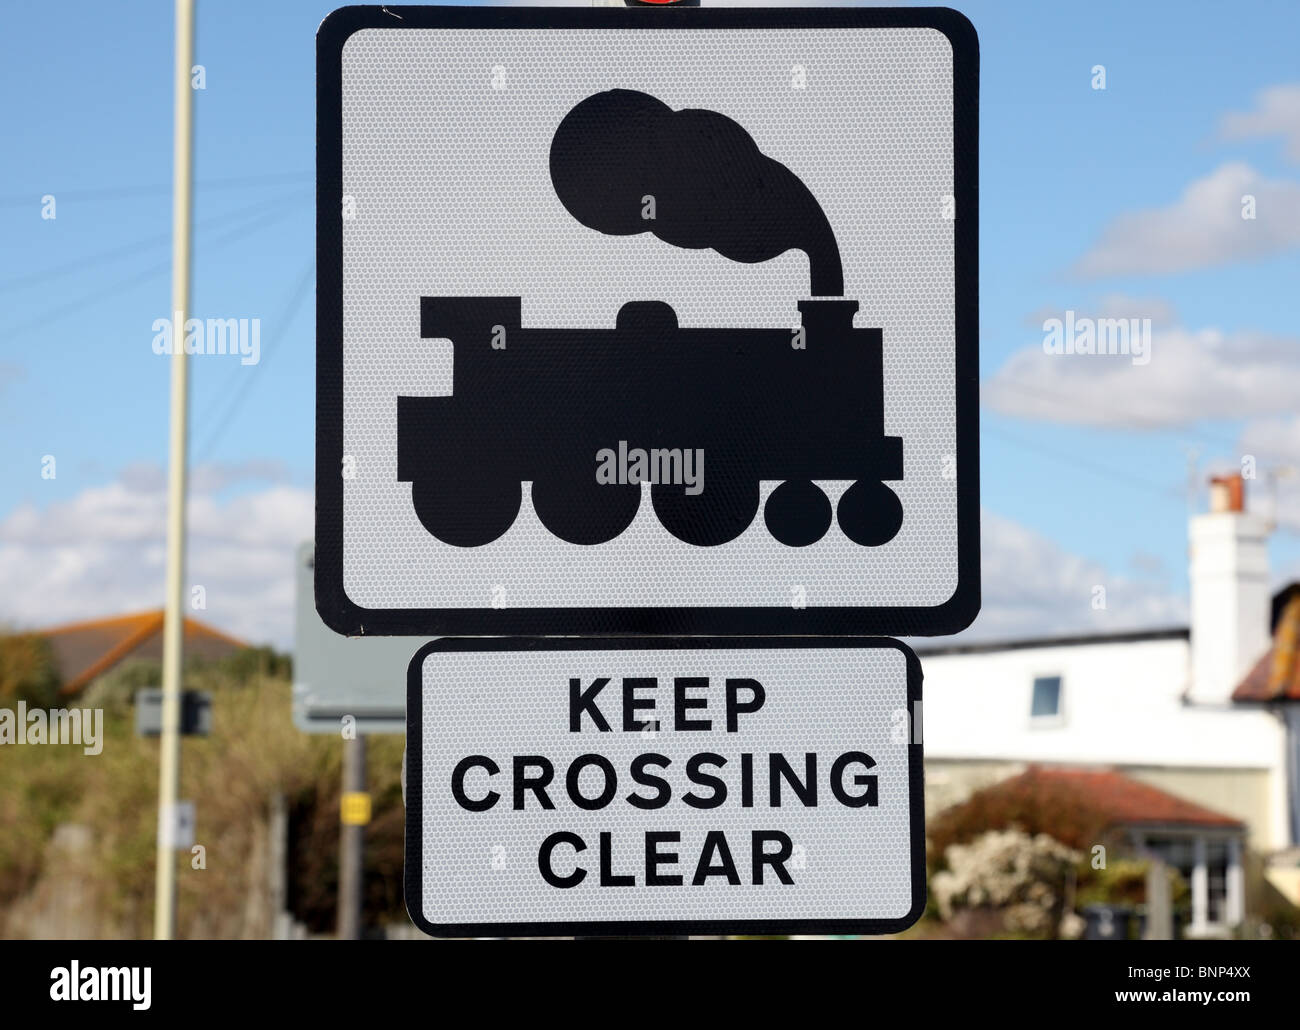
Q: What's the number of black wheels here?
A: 5